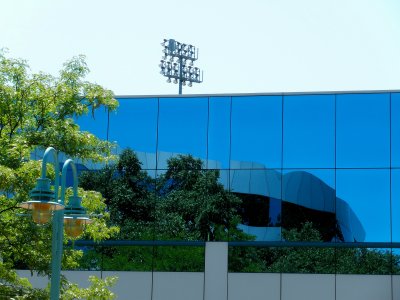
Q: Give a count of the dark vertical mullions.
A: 7